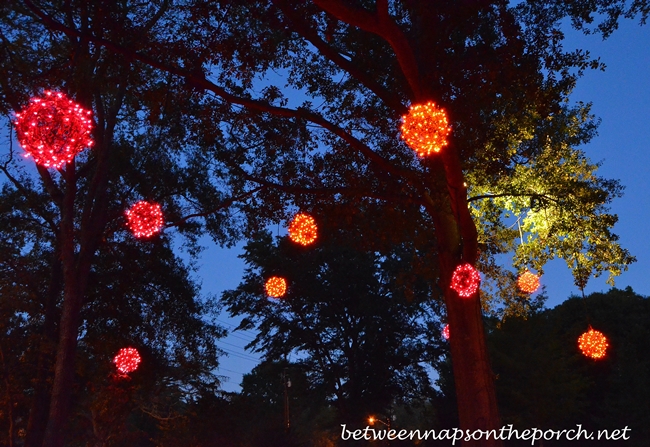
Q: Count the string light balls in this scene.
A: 10